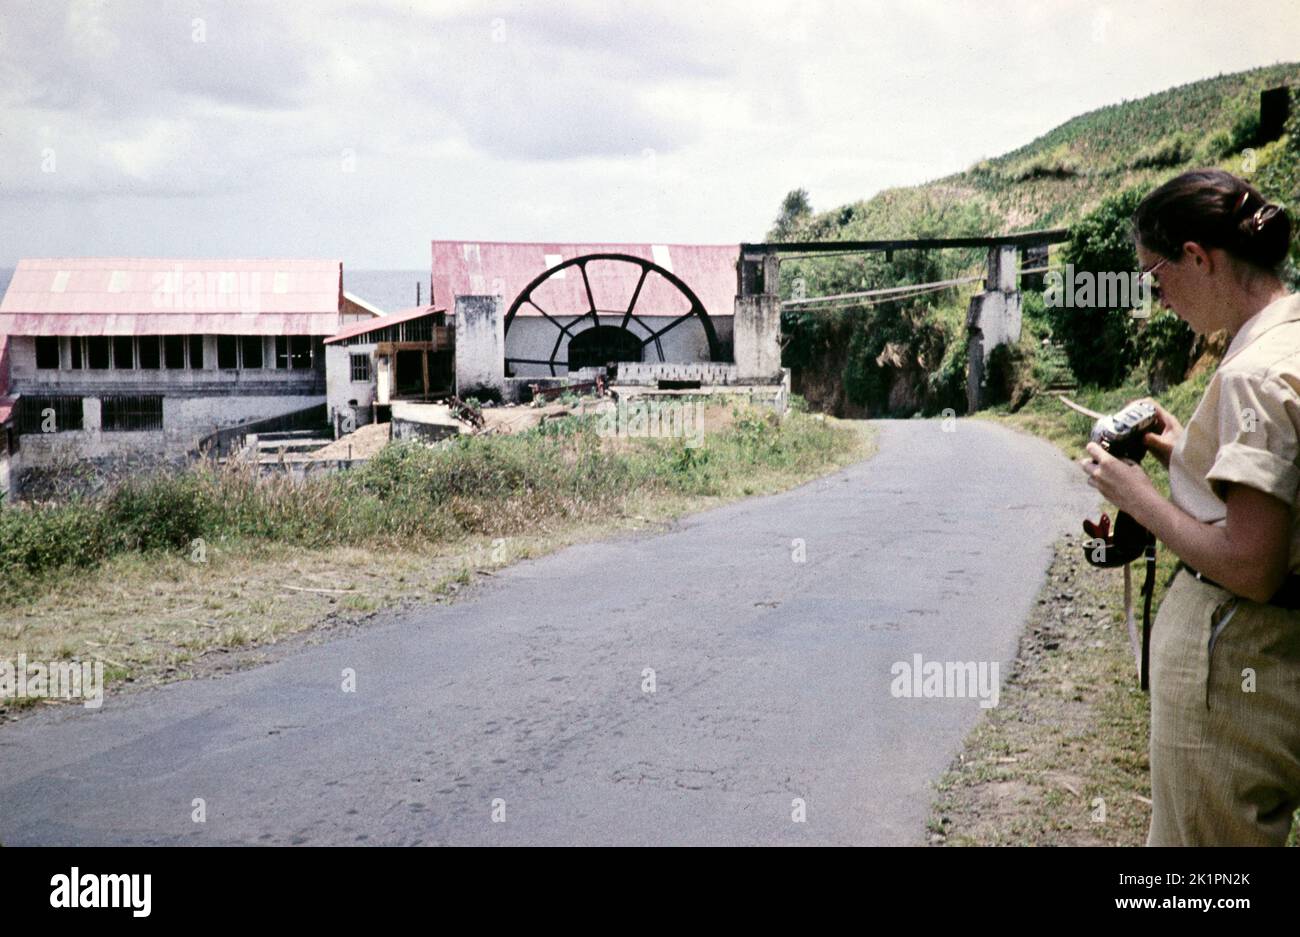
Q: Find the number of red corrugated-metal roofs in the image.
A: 3